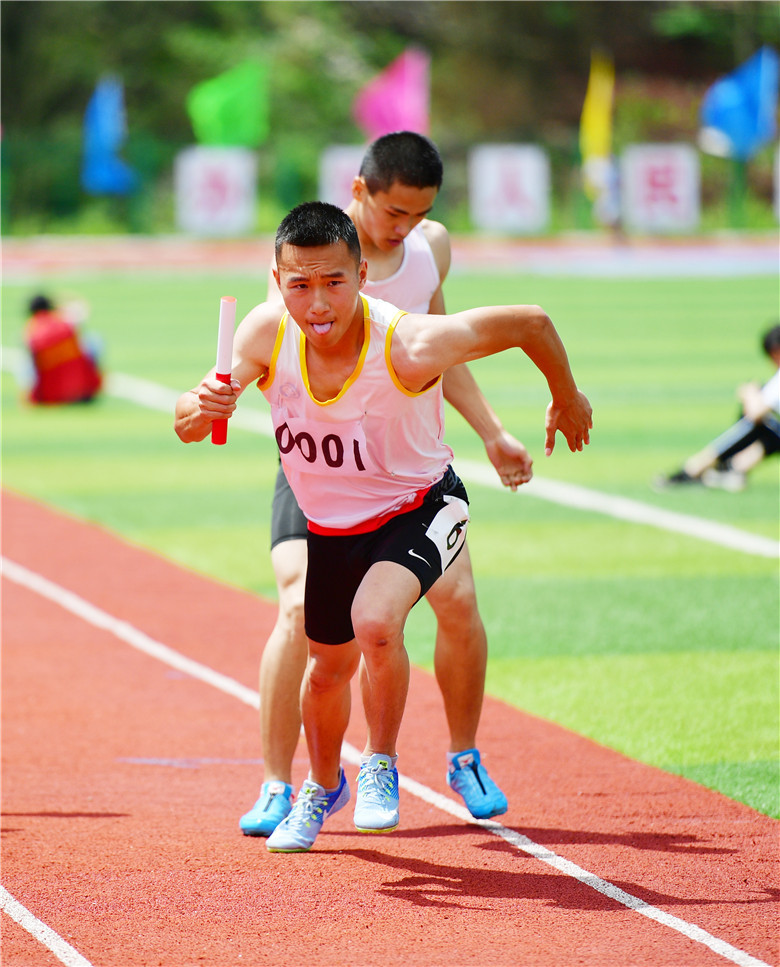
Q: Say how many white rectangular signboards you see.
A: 4